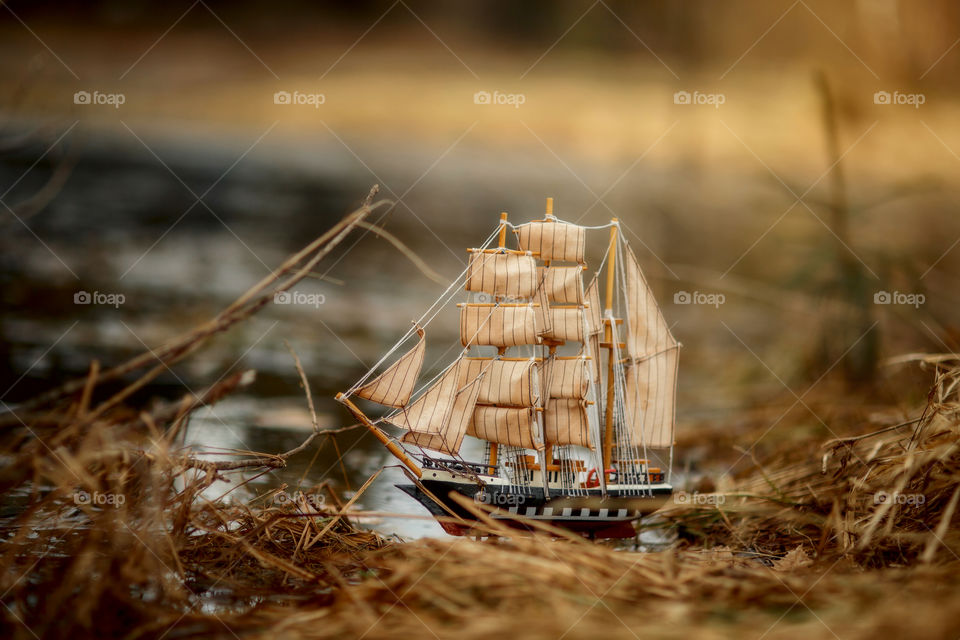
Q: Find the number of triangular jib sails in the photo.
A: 3